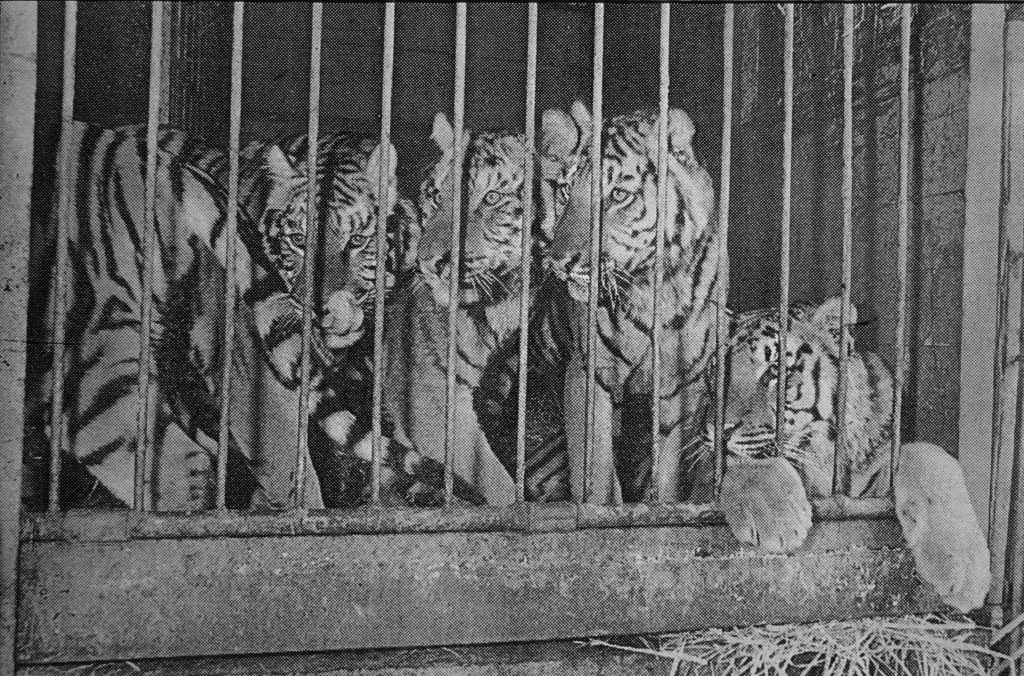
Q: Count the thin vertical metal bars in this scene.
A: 13